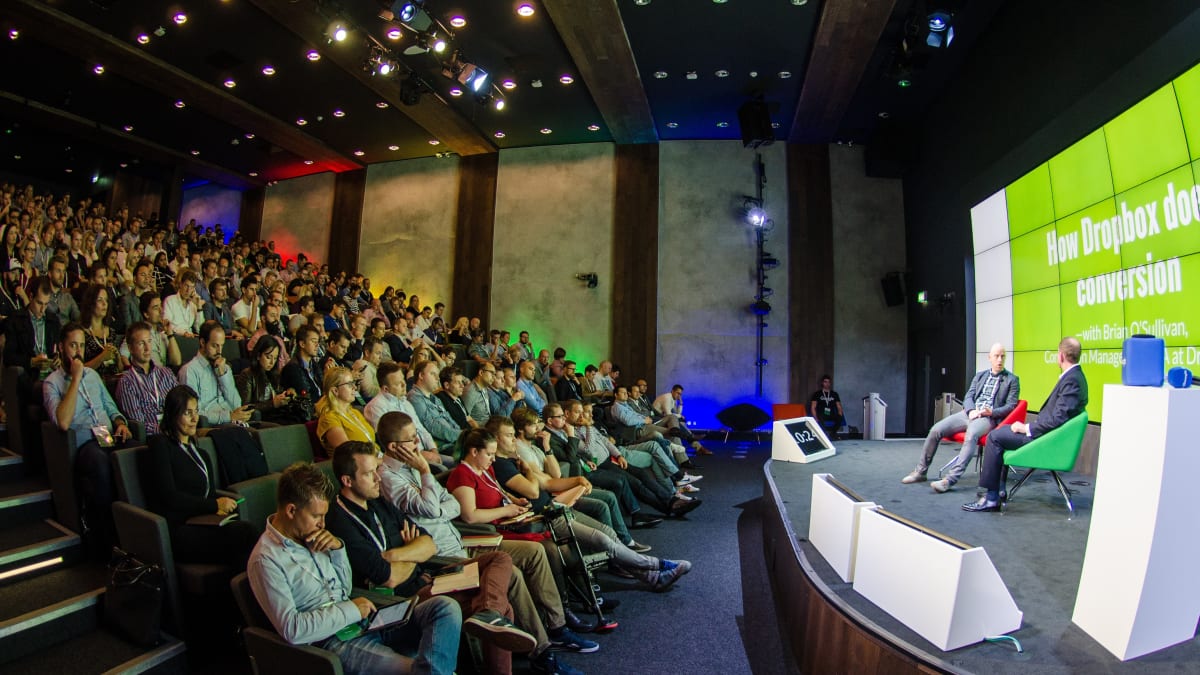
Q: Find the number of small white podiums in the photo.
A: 2